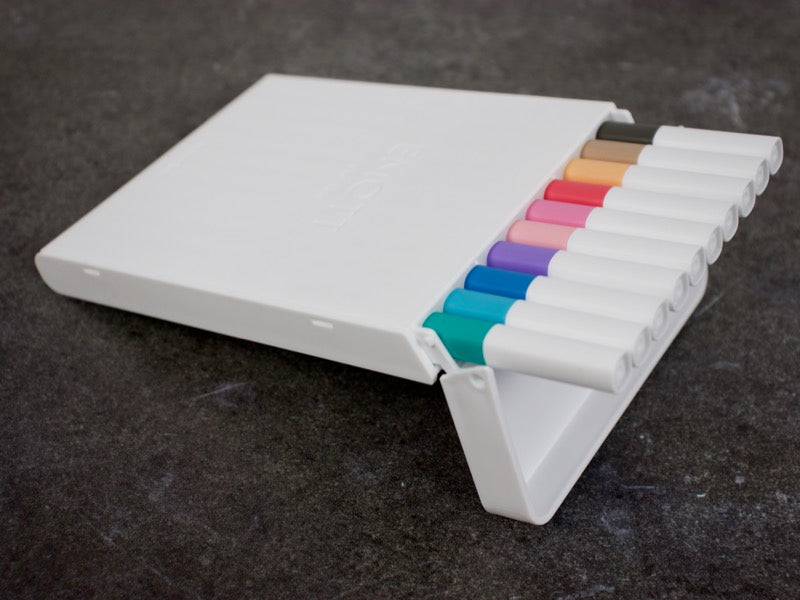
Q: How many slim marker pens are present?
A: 10